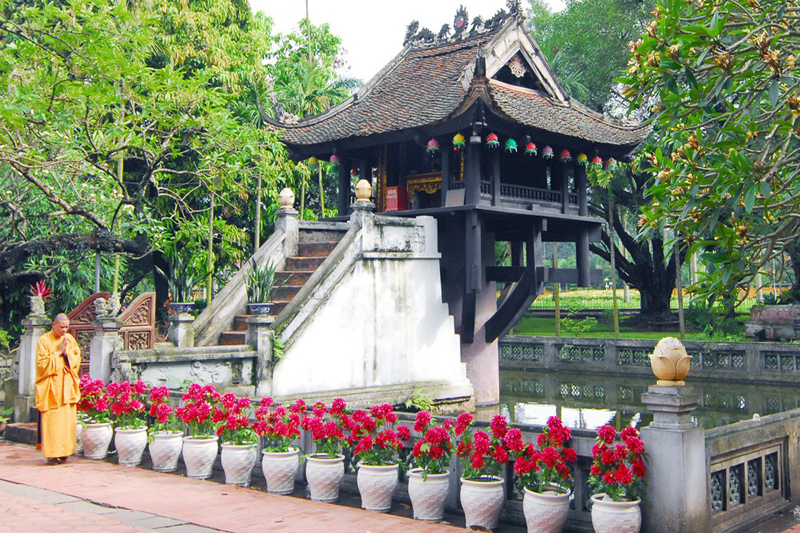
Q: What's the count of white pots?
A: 13